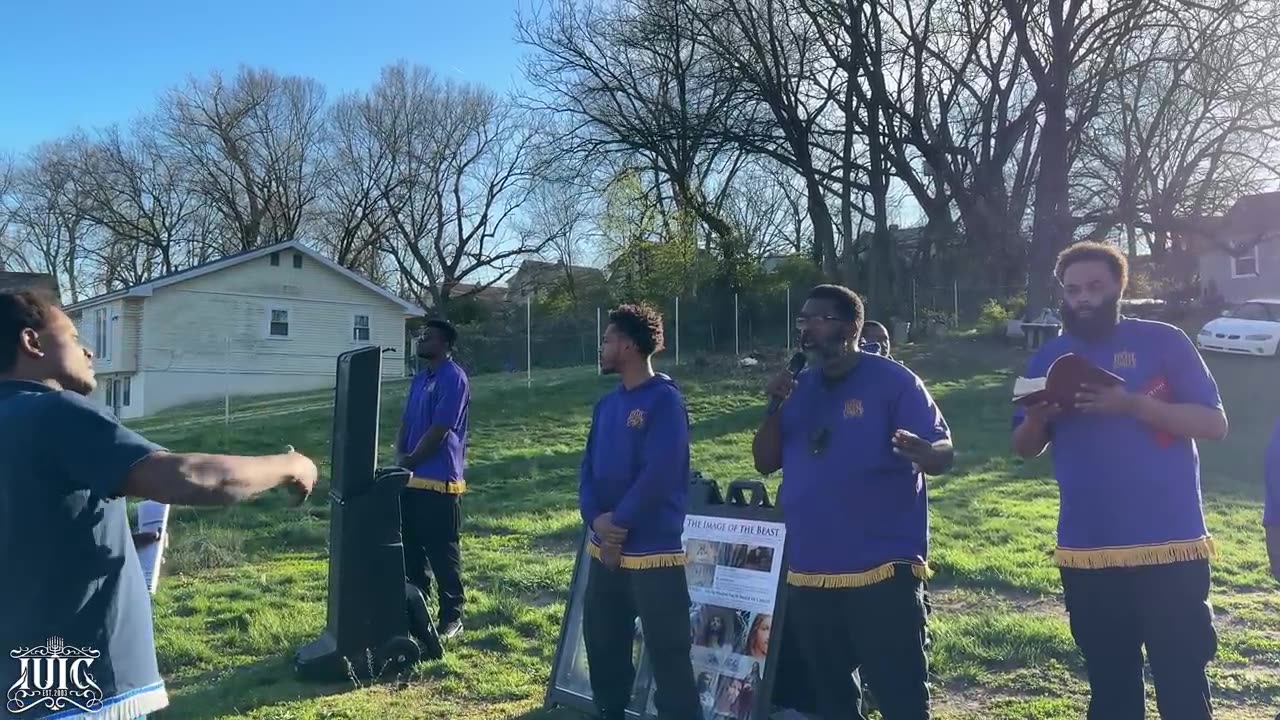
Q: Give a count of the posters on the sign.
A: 1